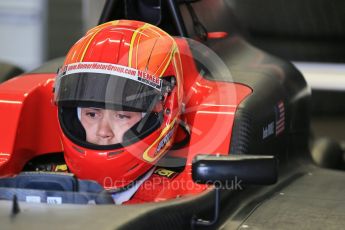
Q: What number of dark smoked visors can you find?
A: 1